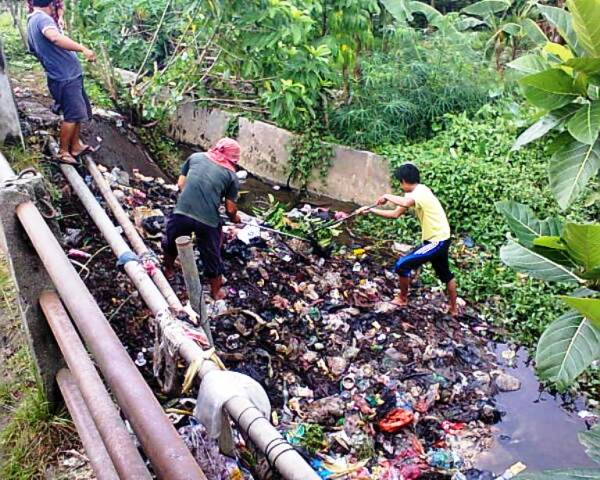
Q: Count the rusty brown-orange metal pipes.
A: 3